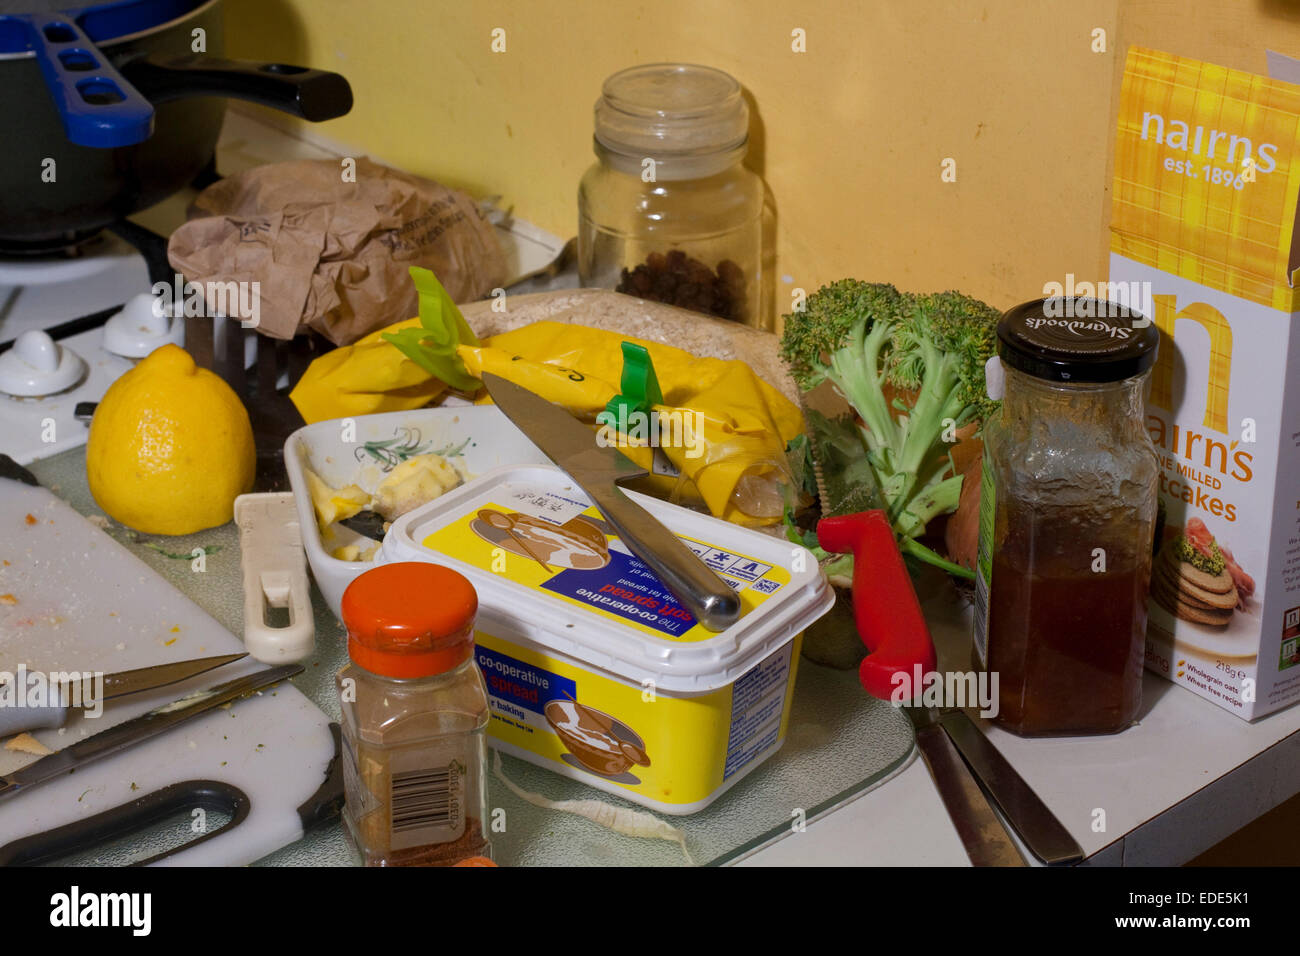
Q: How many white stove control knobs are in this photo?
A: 2